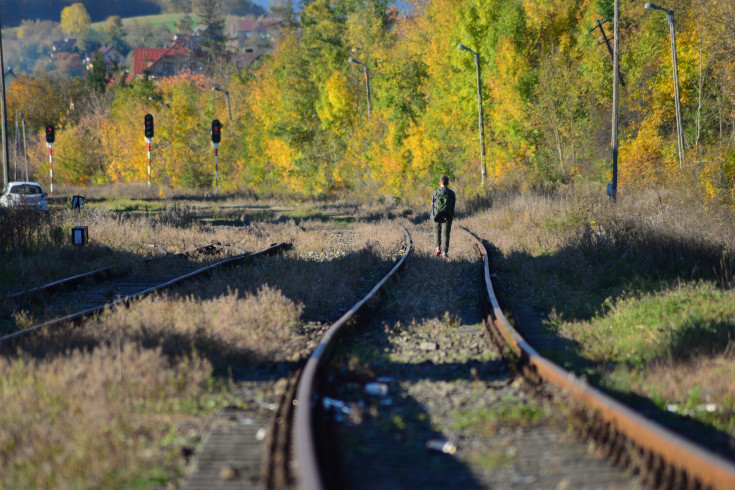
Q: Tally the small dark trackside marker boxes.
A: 2